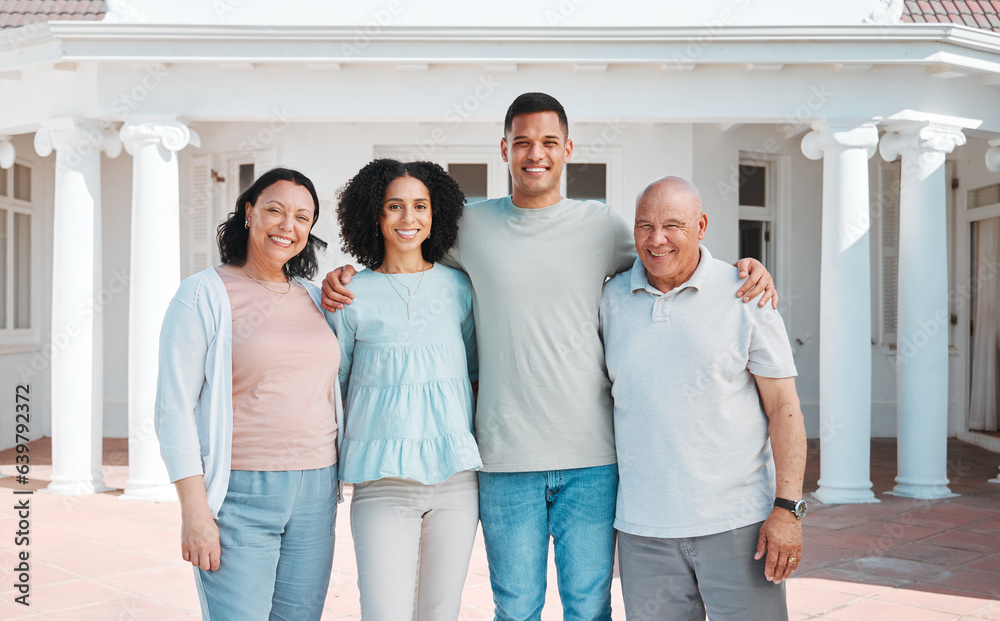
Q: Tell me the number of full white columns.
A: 4